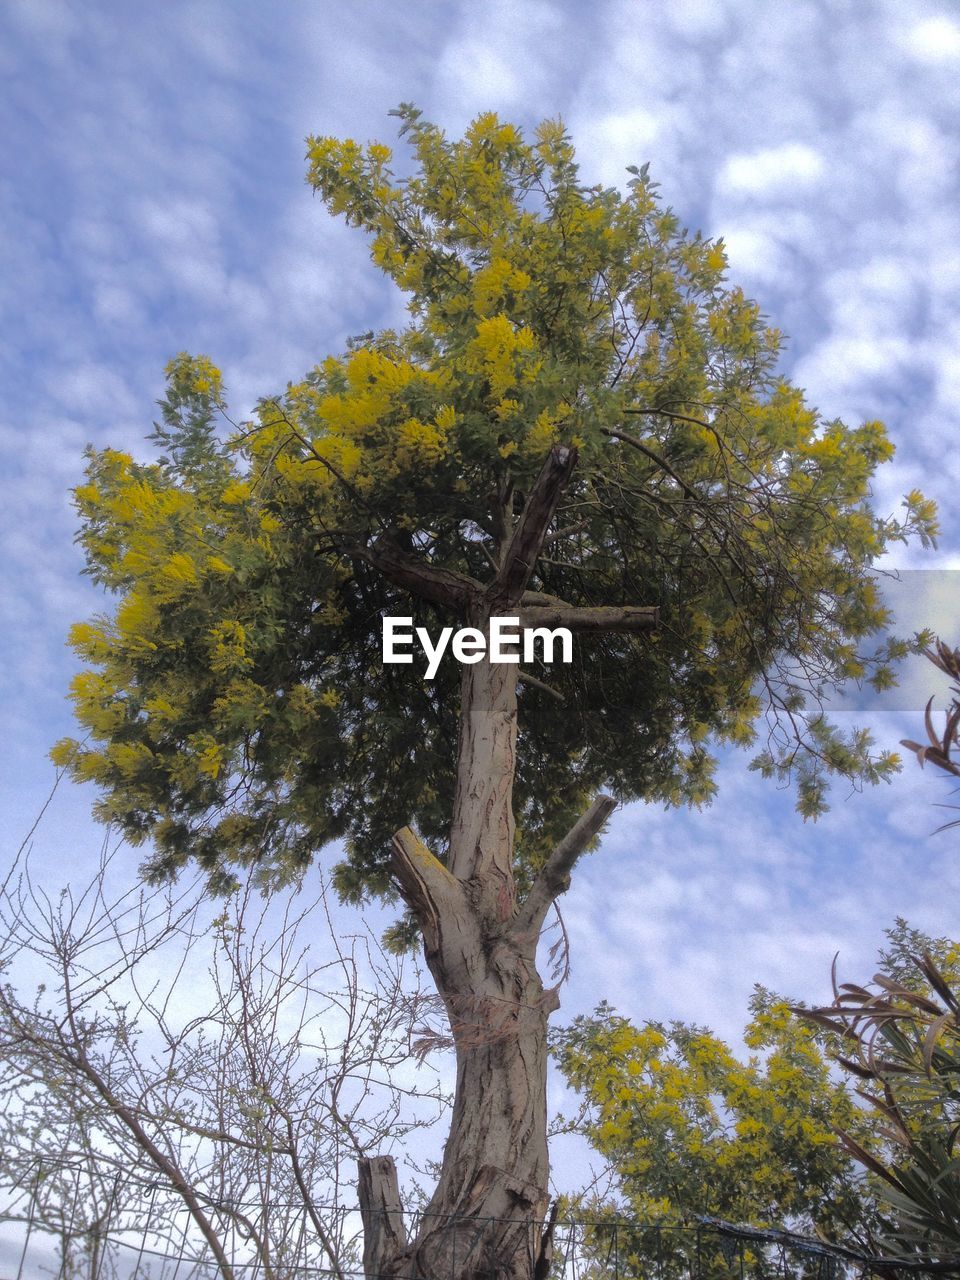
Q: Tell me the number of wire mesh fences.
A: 1